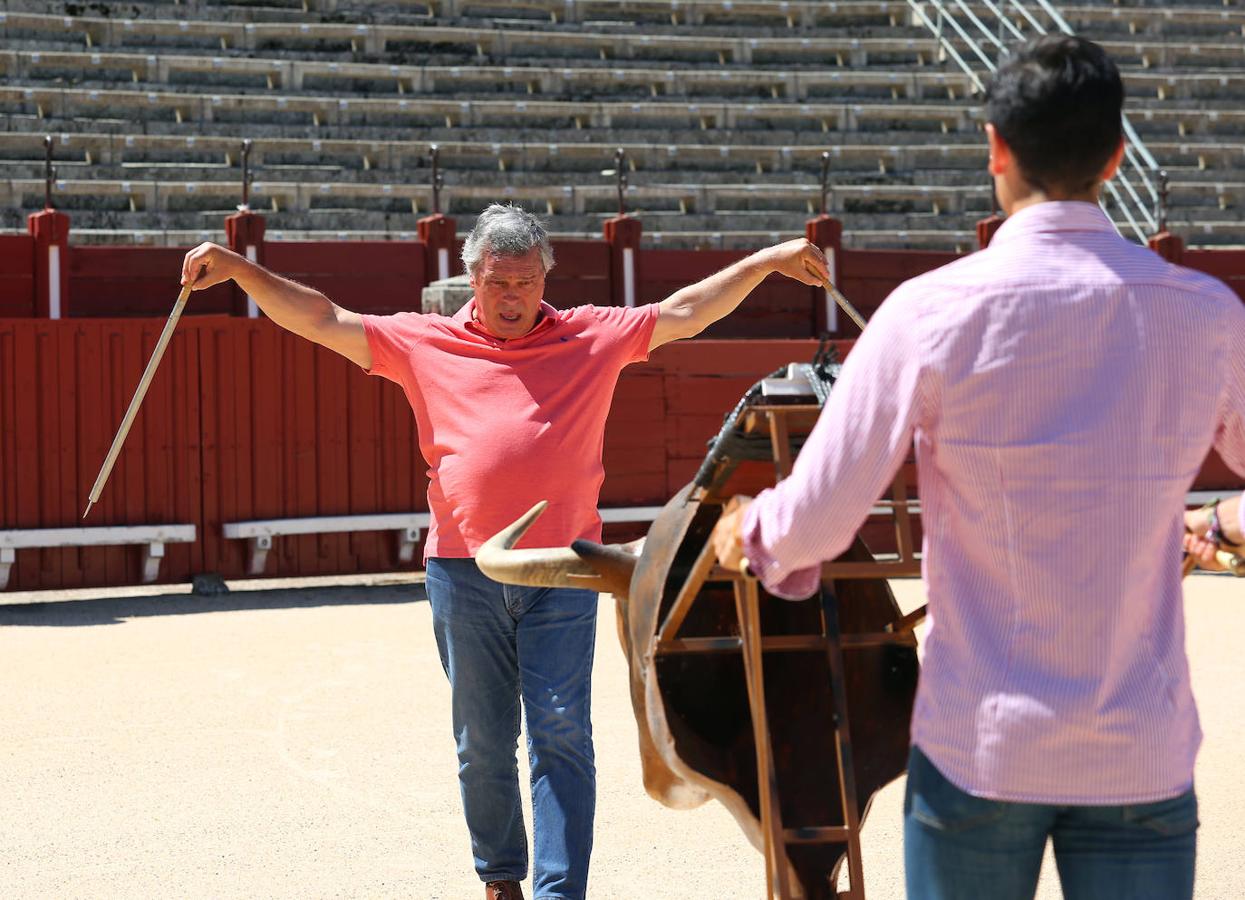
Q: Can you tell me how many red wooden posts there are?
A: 7